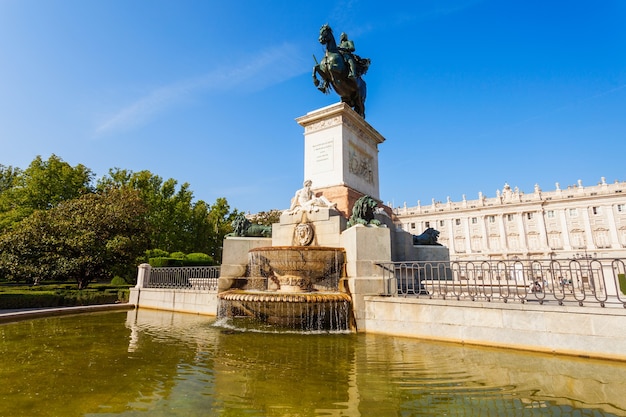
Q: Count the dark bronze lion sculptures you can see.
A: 3